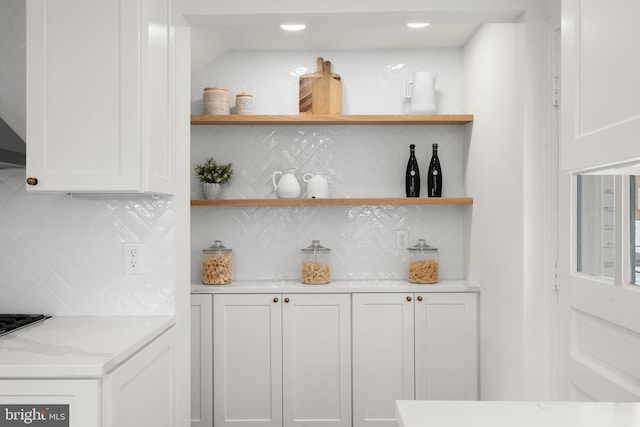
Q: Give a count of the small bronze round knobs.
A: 5